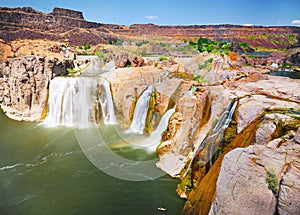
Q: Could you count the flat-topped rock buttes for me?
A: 1